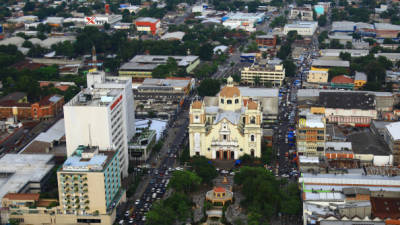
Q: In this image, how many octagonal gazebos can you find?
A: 1